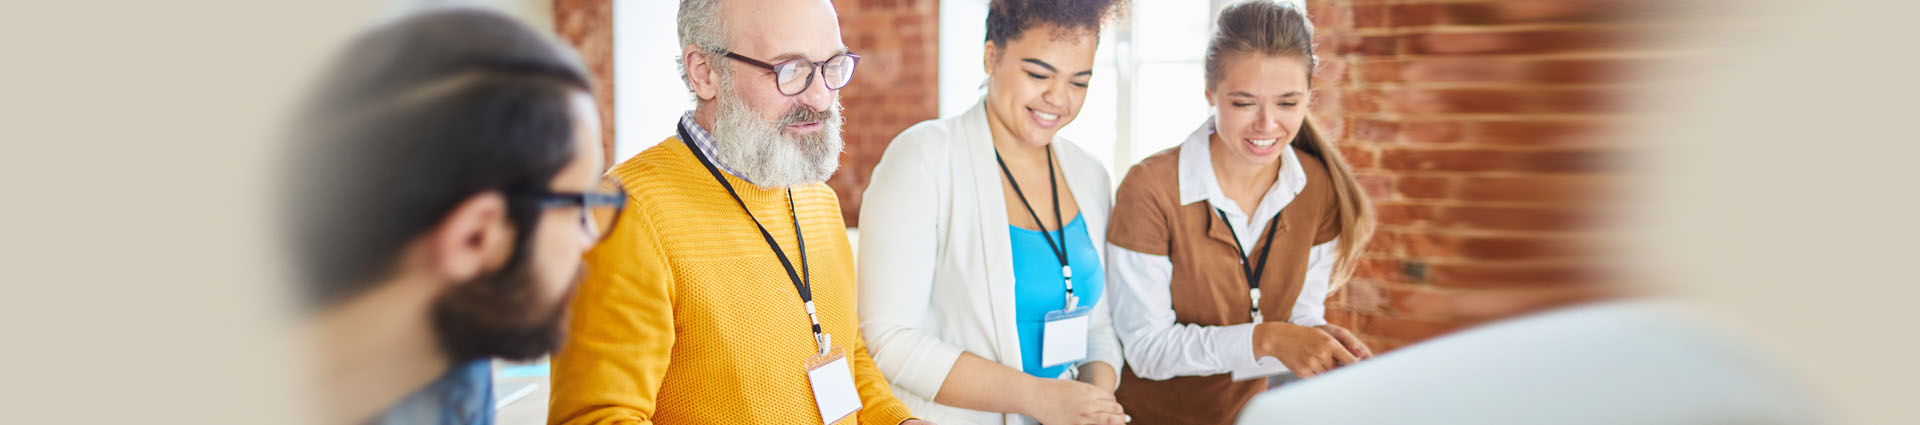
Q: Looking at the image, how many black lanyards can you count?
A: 3